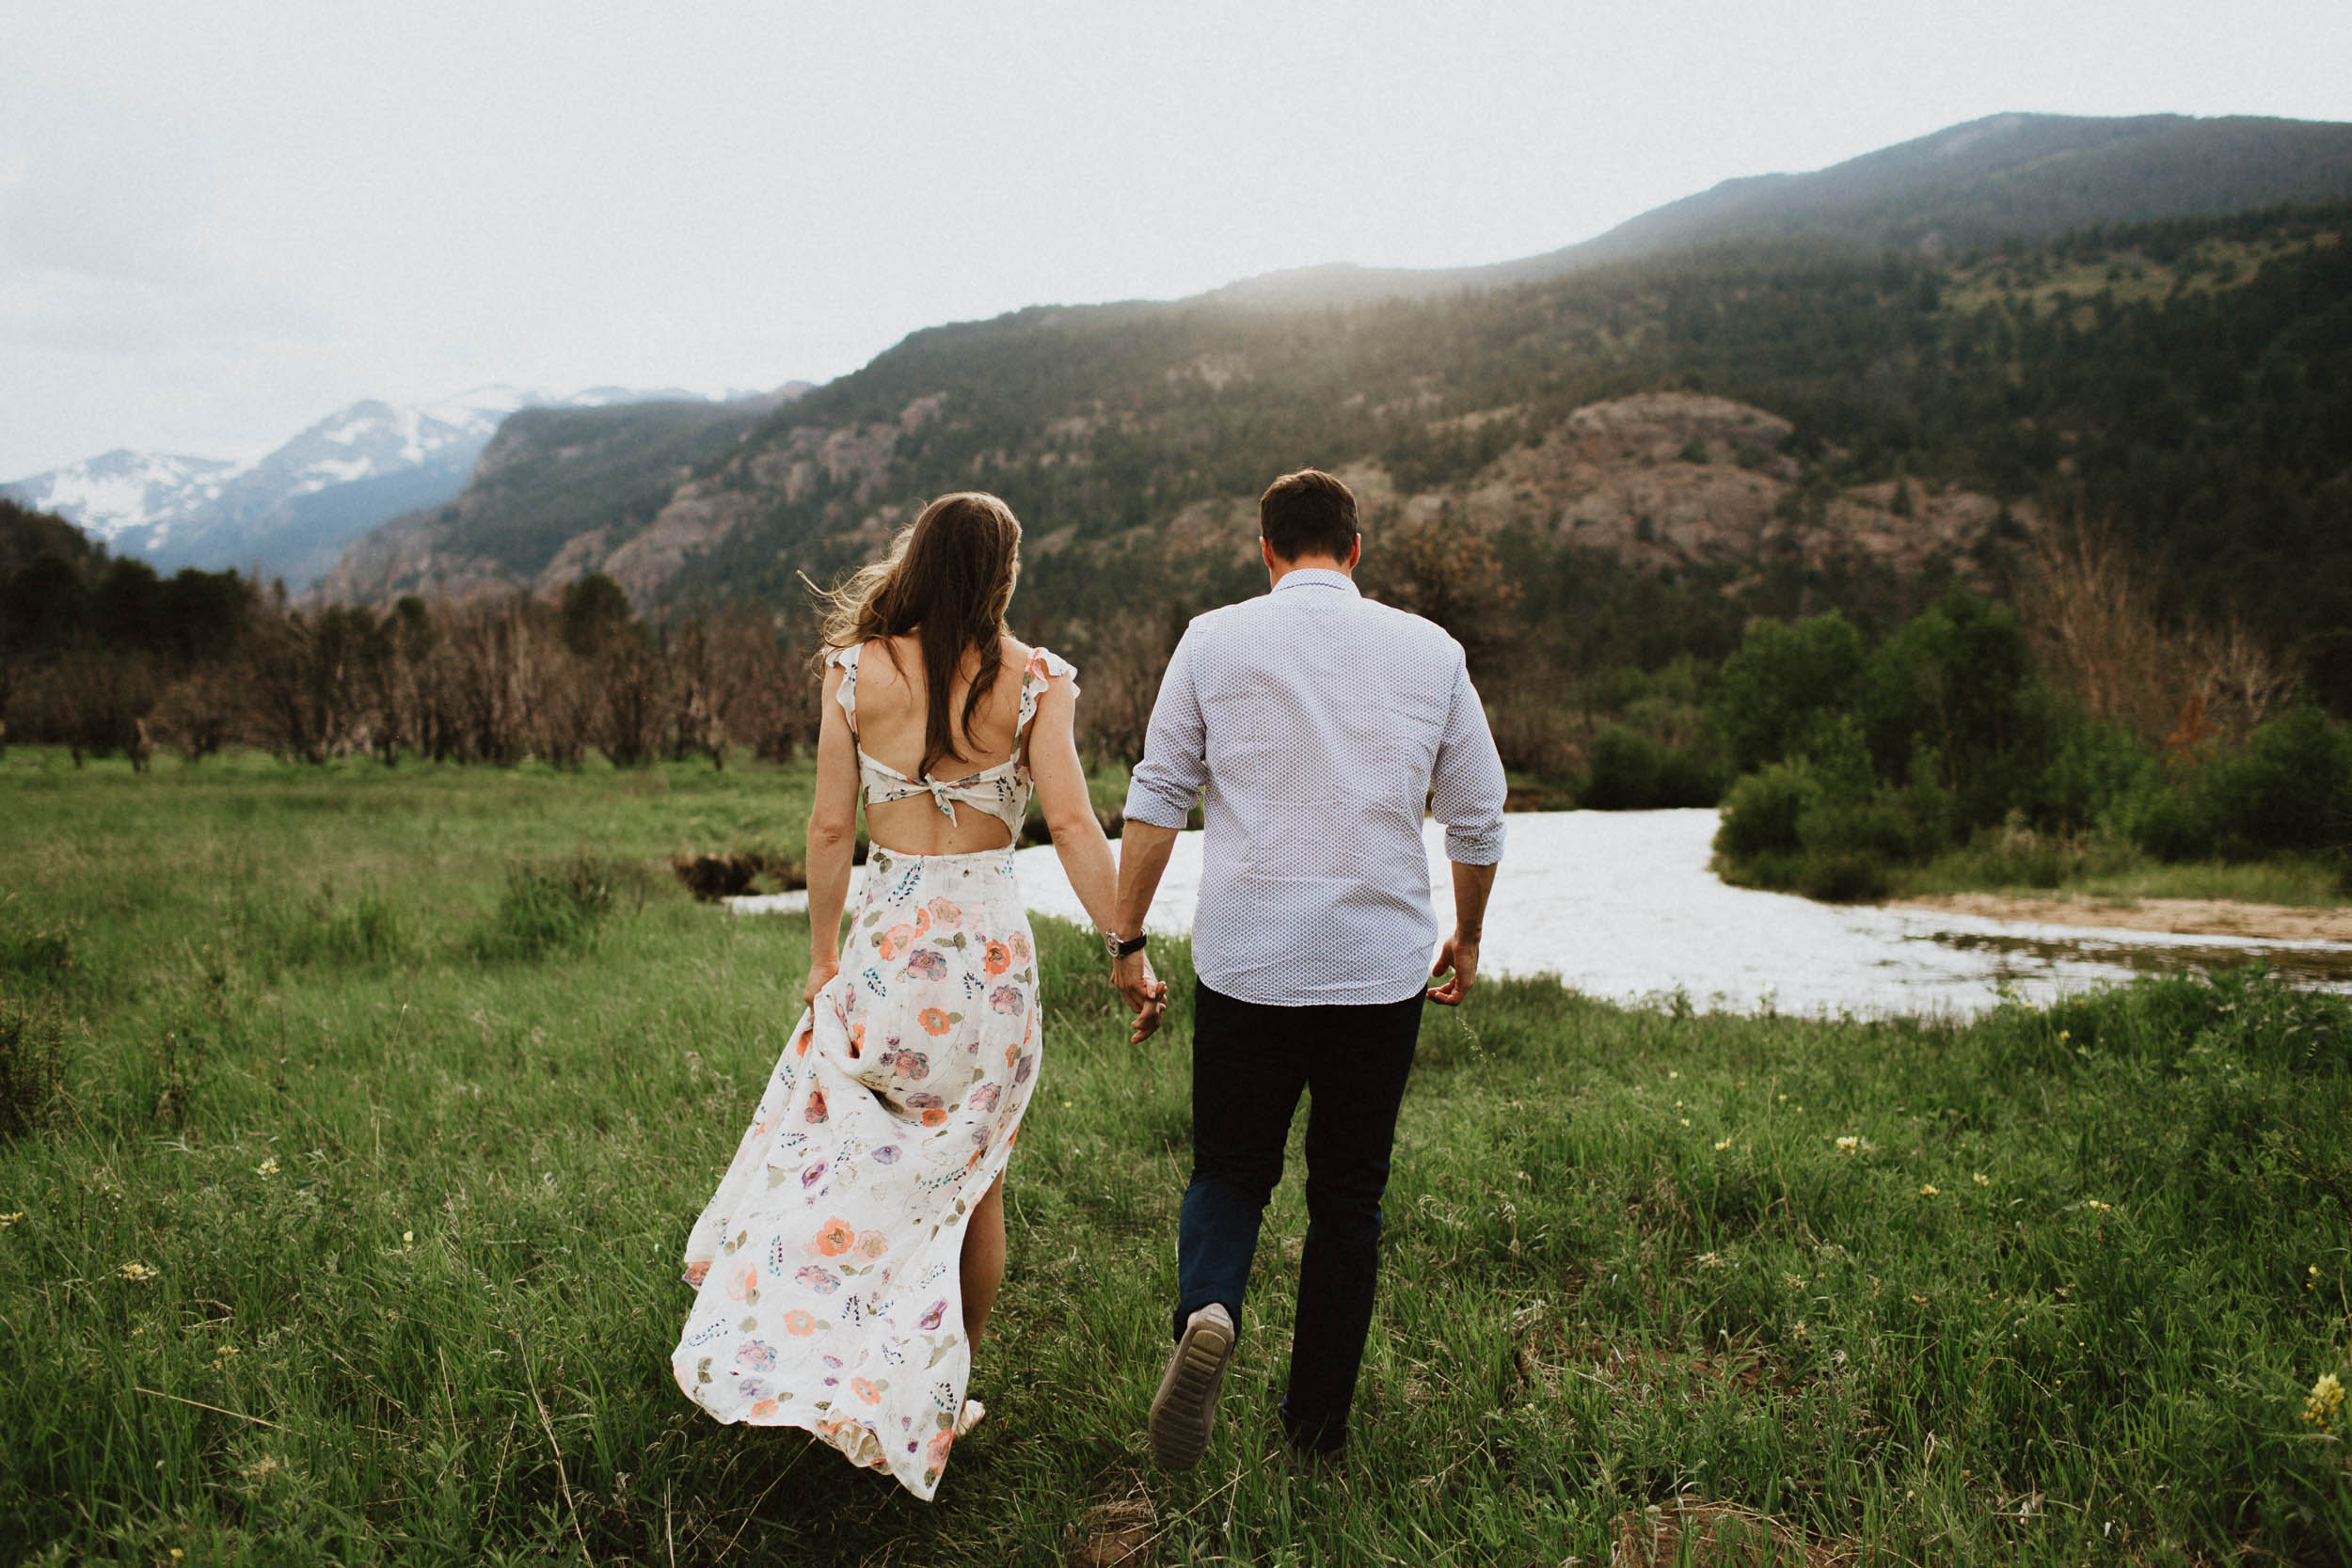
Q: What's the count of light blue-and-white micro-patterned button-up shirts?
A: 1